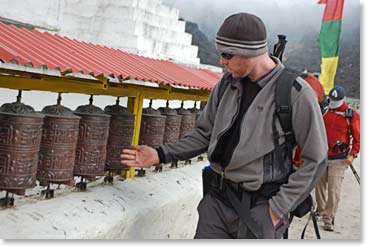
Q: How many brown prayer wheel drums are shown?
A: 8